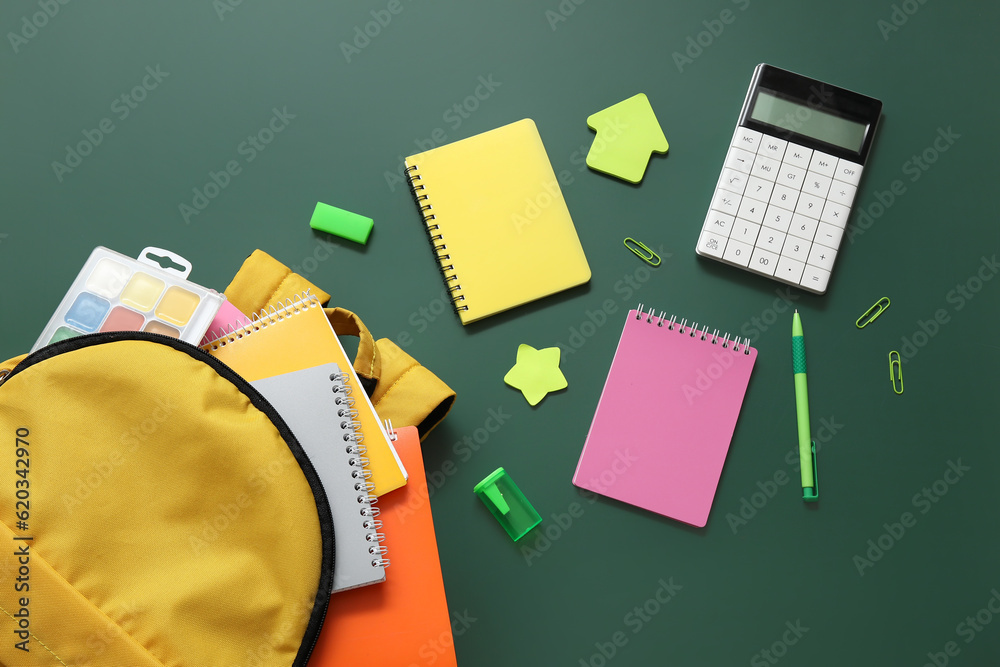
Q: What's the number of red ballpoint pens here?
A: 0